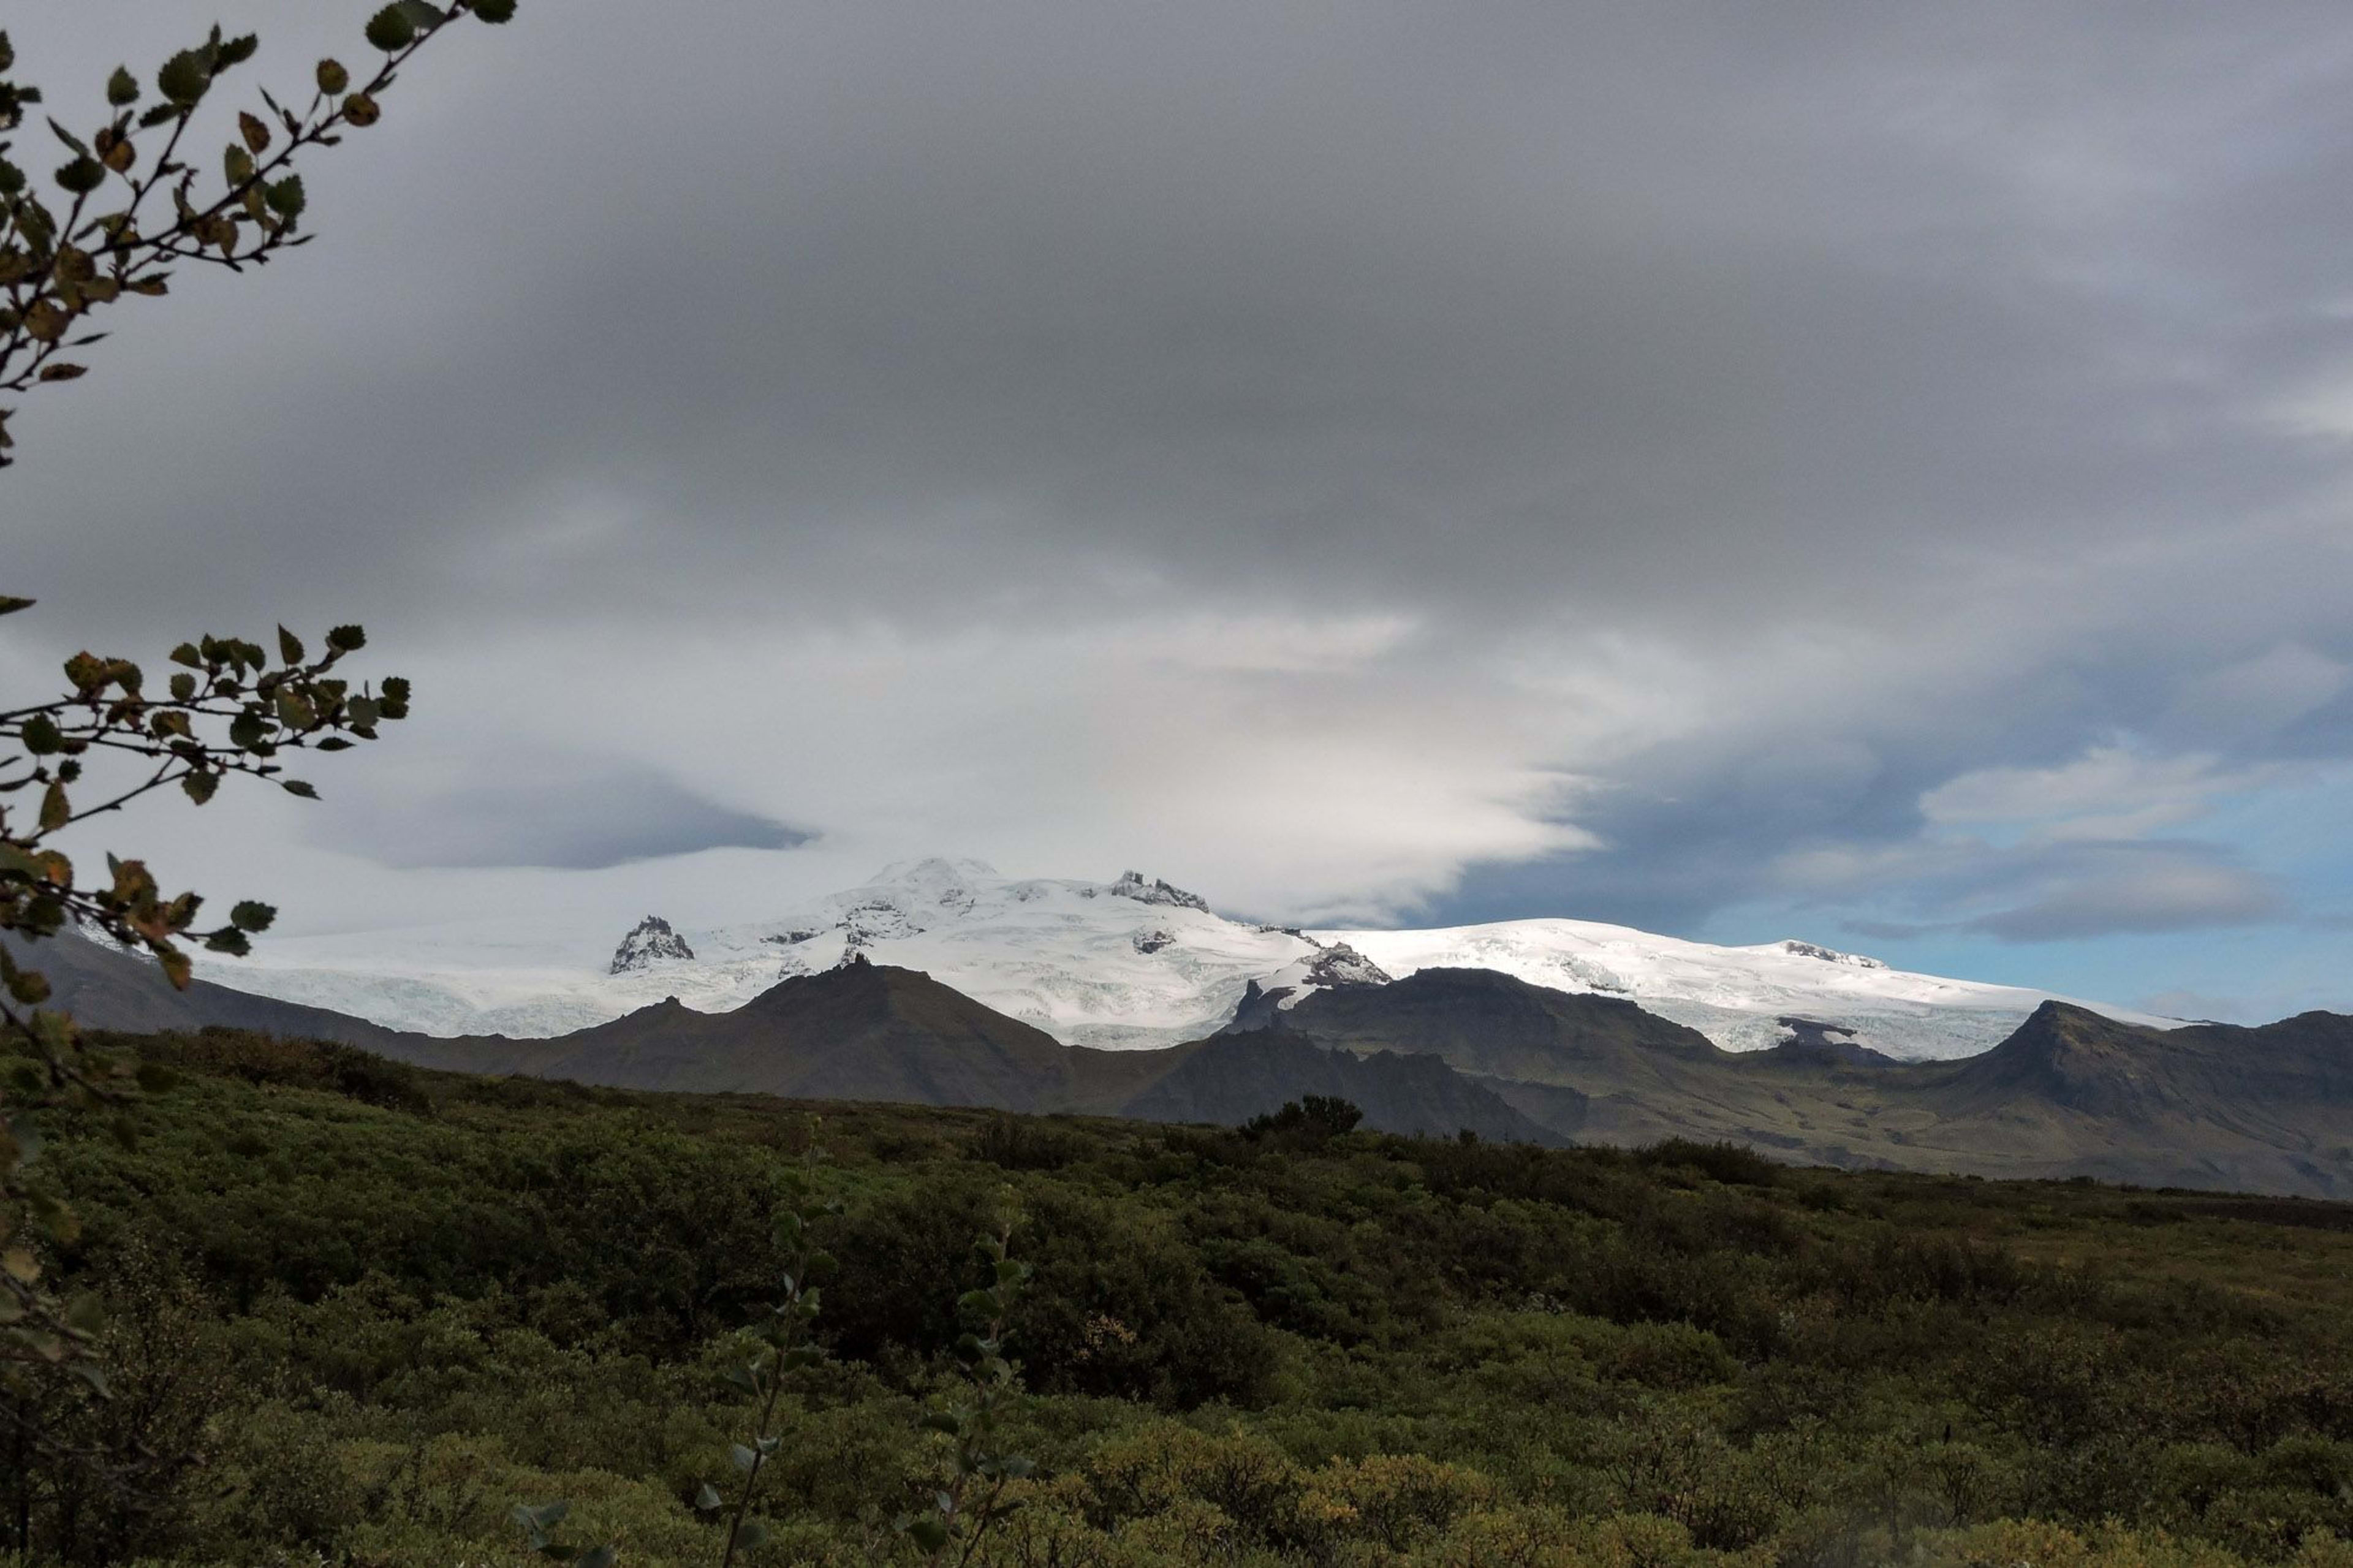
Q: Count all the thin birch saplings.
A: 2